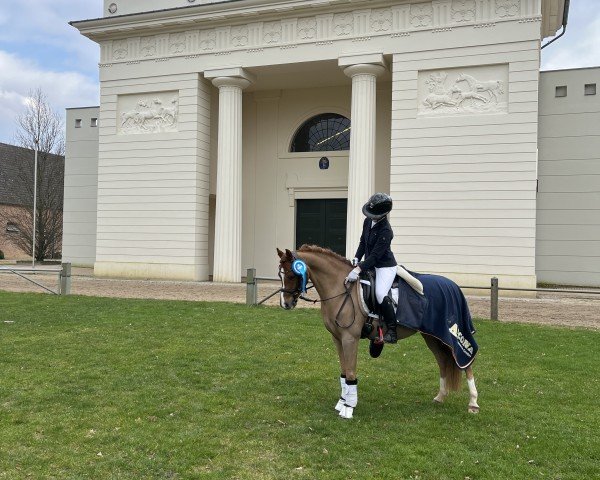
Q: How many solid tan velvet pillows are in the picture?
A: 0